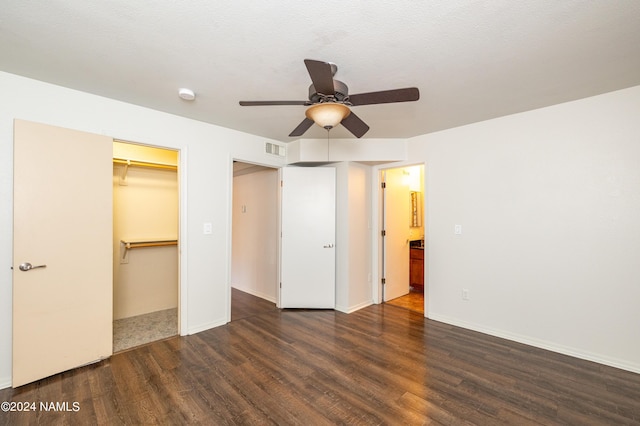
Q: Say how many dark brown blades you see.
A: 5